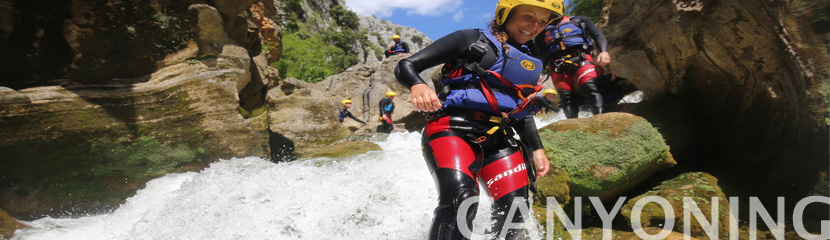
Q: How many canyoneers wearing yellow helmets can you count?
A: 5